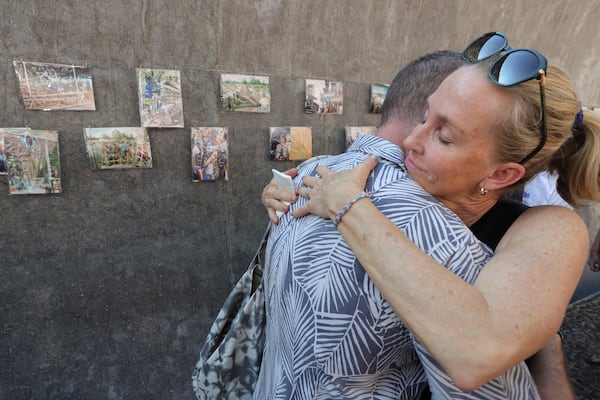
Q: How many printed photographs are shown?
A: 11